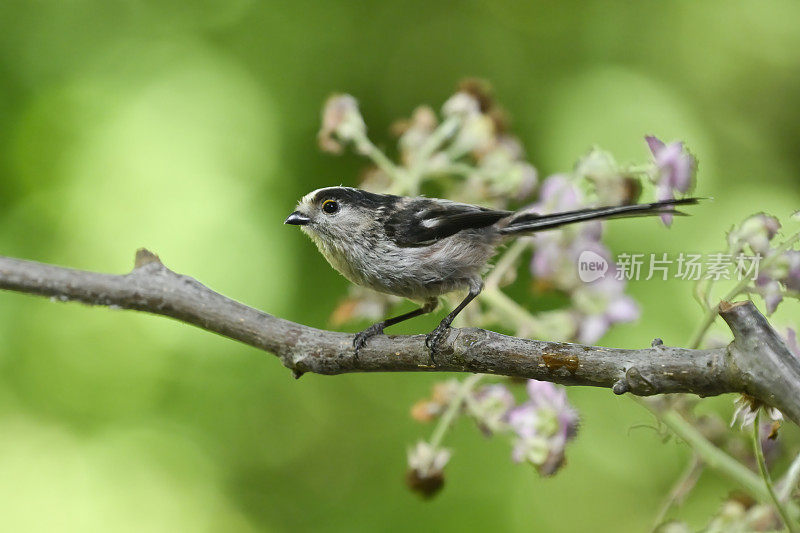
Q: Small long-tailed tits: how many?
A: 1